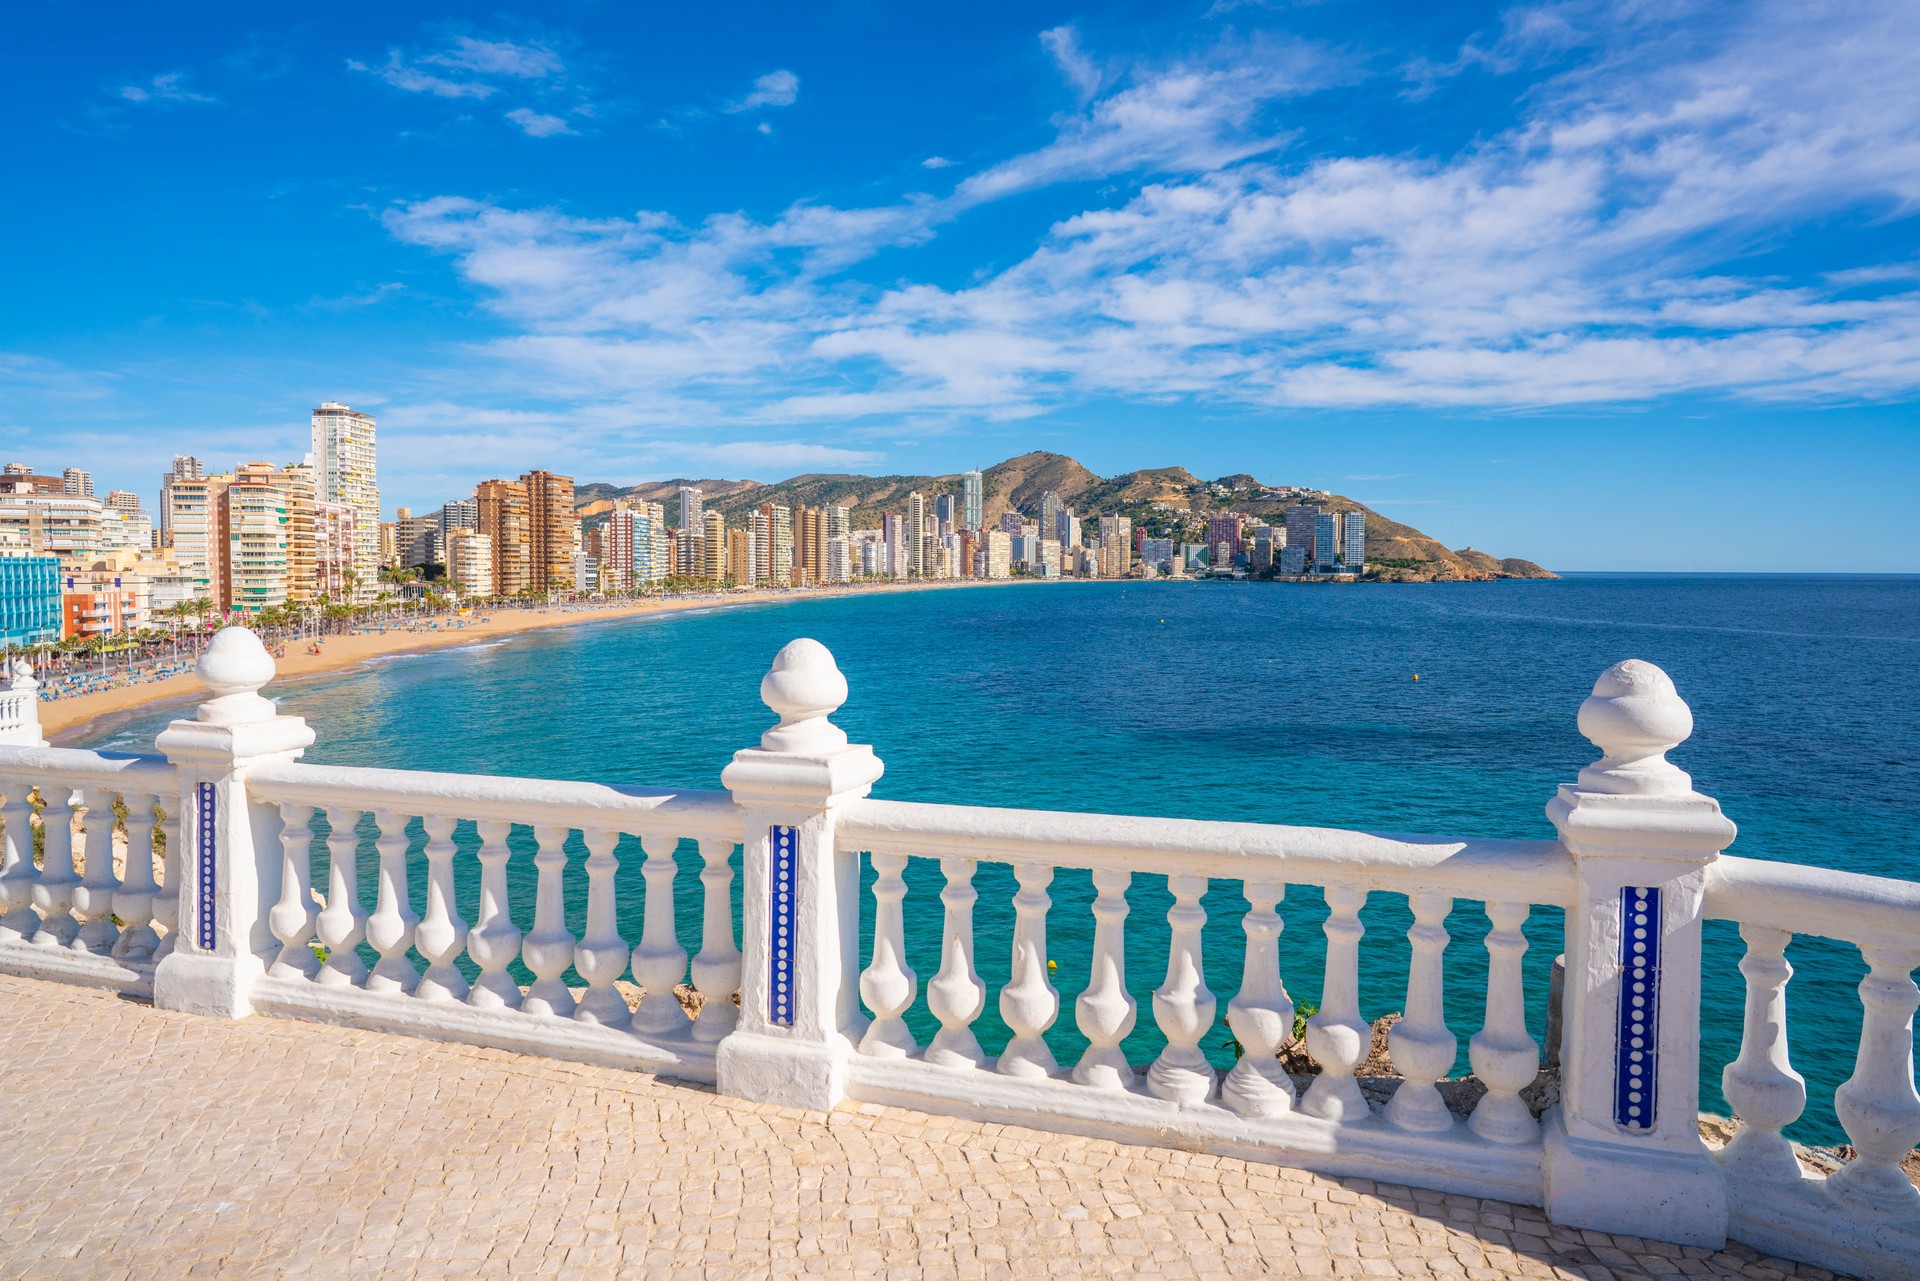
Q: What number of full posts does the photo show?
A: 3